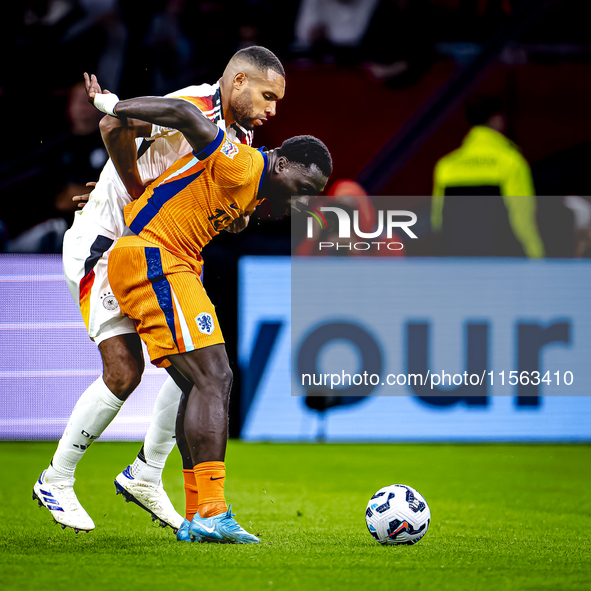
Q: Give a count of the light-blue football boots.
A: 2